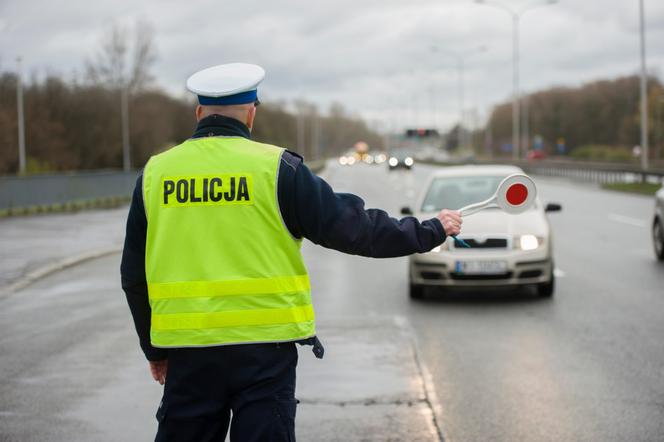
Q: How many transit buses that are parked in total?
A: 0